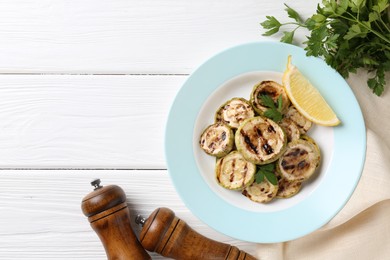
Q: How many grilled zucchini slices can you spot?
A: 10